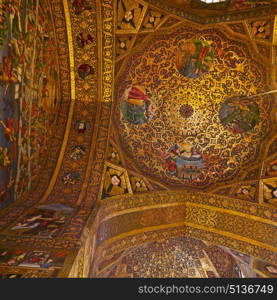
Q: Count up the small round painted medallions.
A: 6